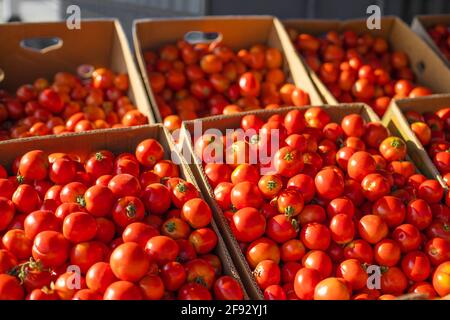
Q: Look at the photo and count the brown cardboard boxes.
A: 7